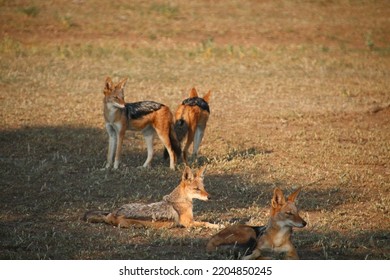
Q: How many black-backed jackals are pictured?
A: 4